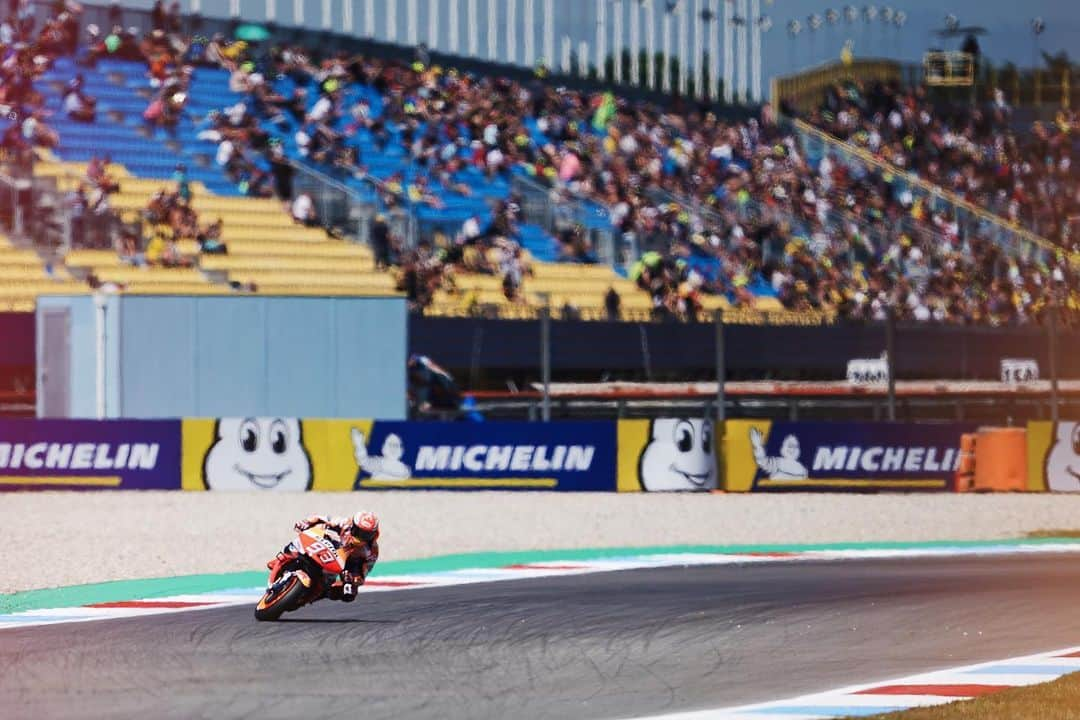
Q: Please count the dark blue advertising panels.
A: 3